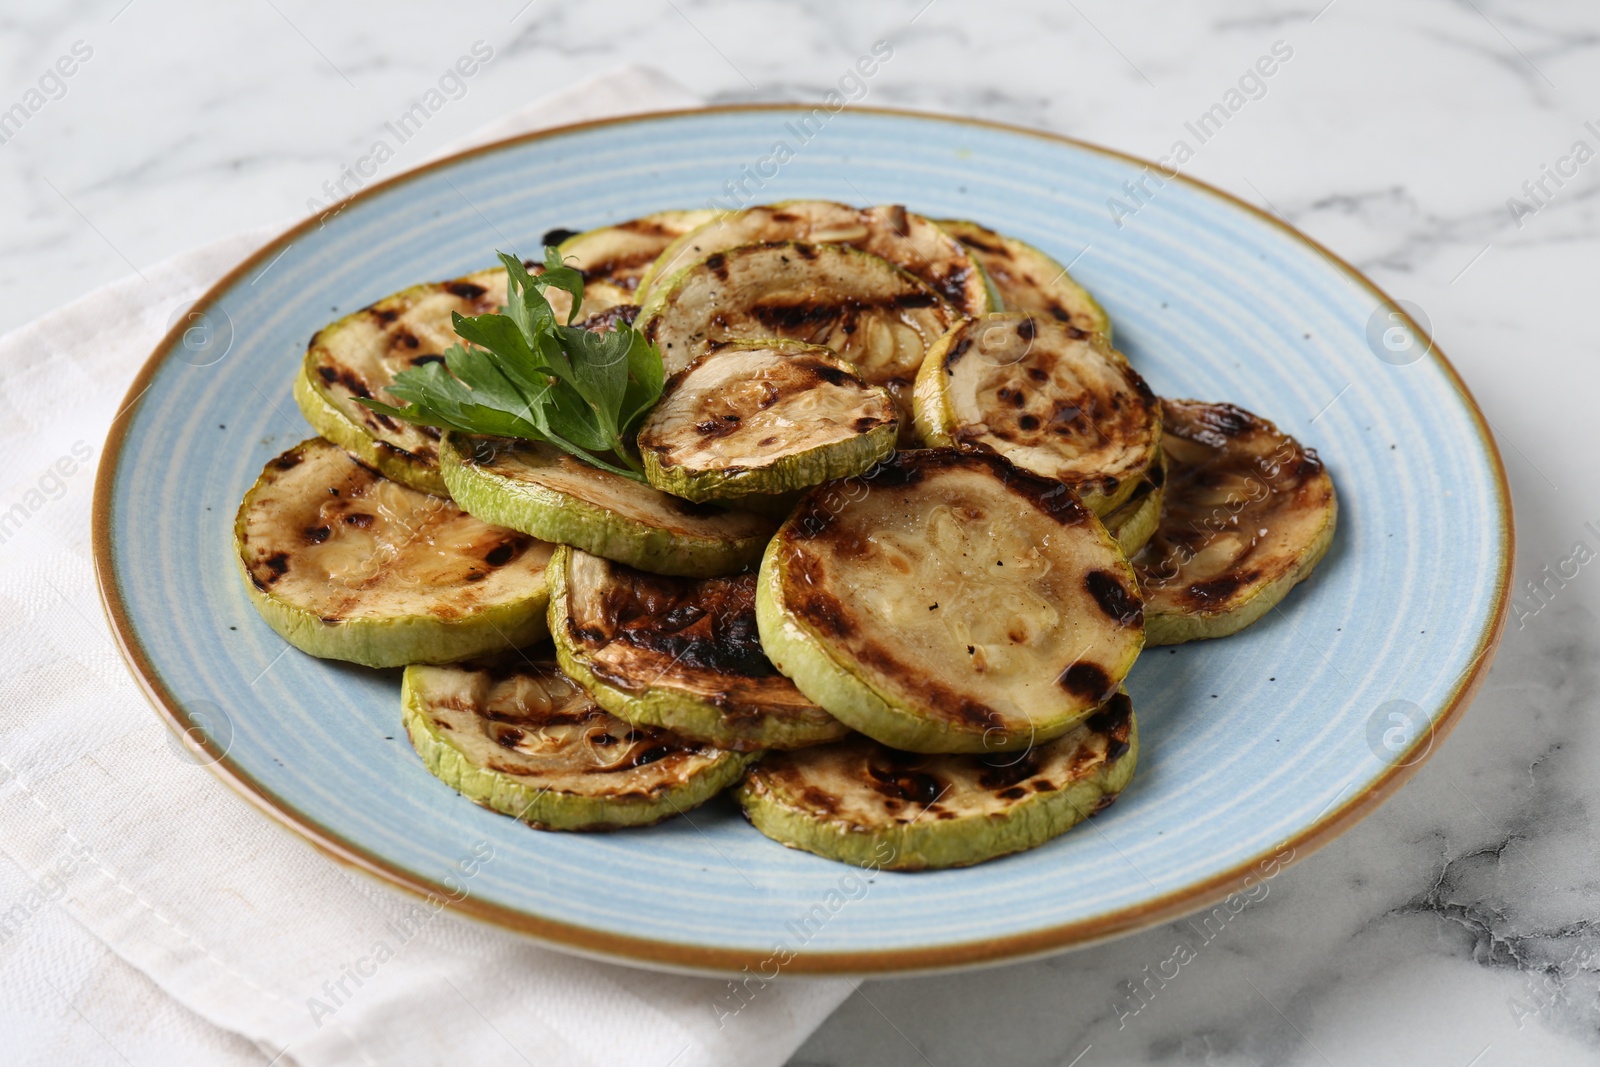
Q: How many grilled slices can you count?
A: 15